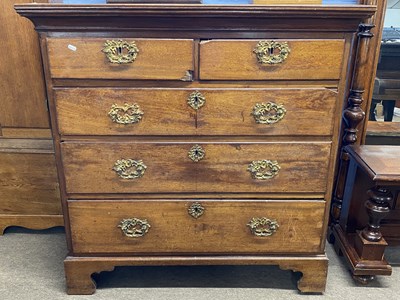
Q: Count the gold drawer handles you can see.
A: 8